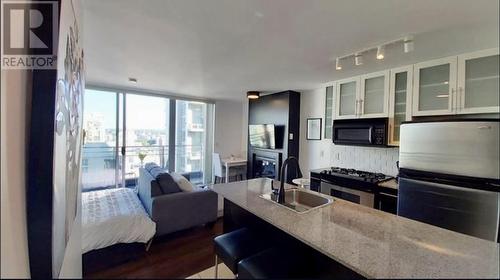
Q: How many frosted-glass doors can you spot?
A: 6